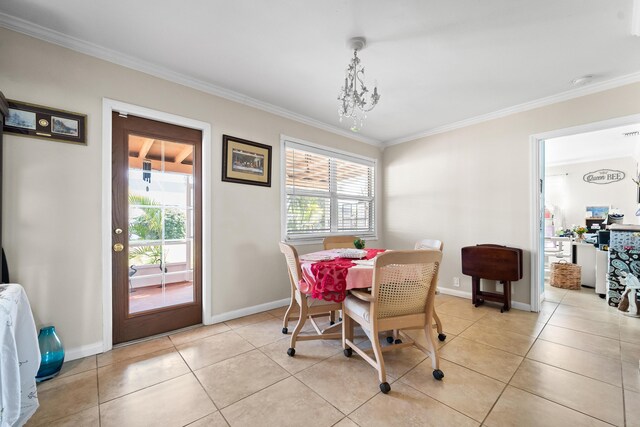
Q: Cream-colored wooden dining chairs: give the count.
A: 4